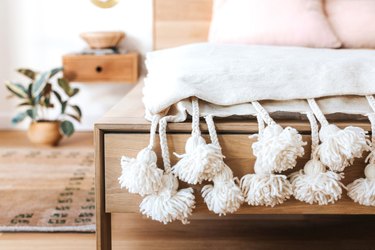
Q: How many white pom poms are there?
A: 9